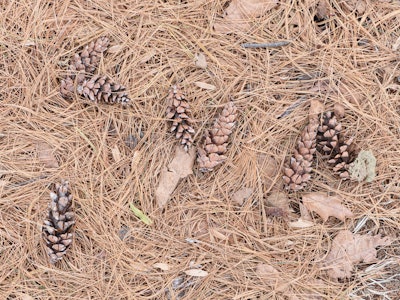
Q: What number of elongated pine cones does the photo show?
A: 7